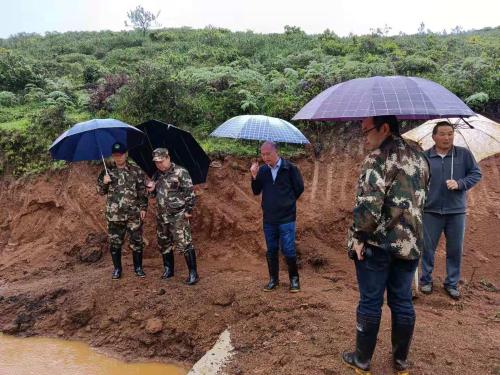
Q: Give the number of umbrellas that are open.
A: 5